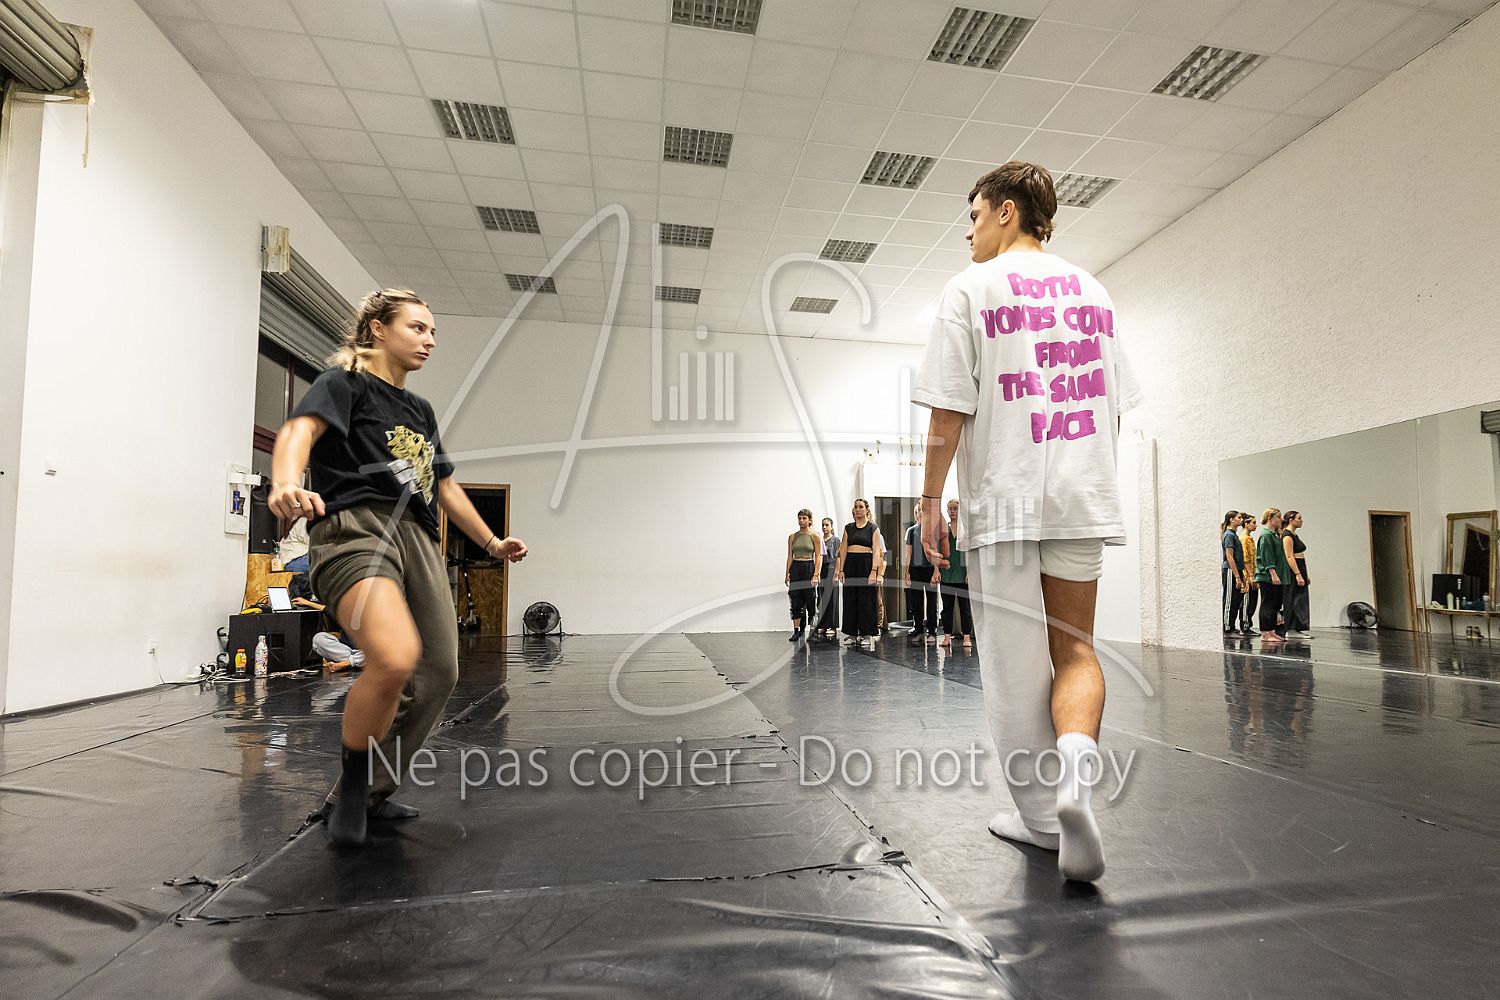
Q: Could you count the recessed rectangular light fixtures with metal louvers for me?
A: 13